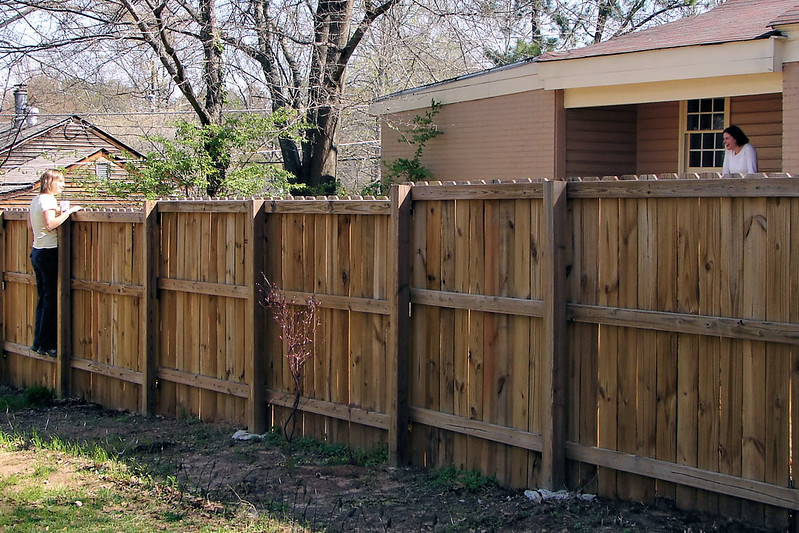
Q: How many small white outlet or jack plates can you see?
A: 0